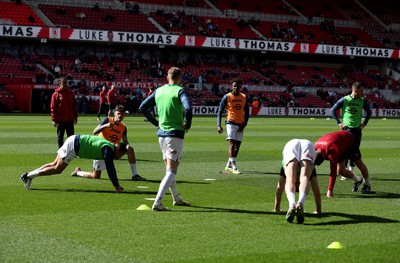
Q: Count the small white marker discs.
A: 3